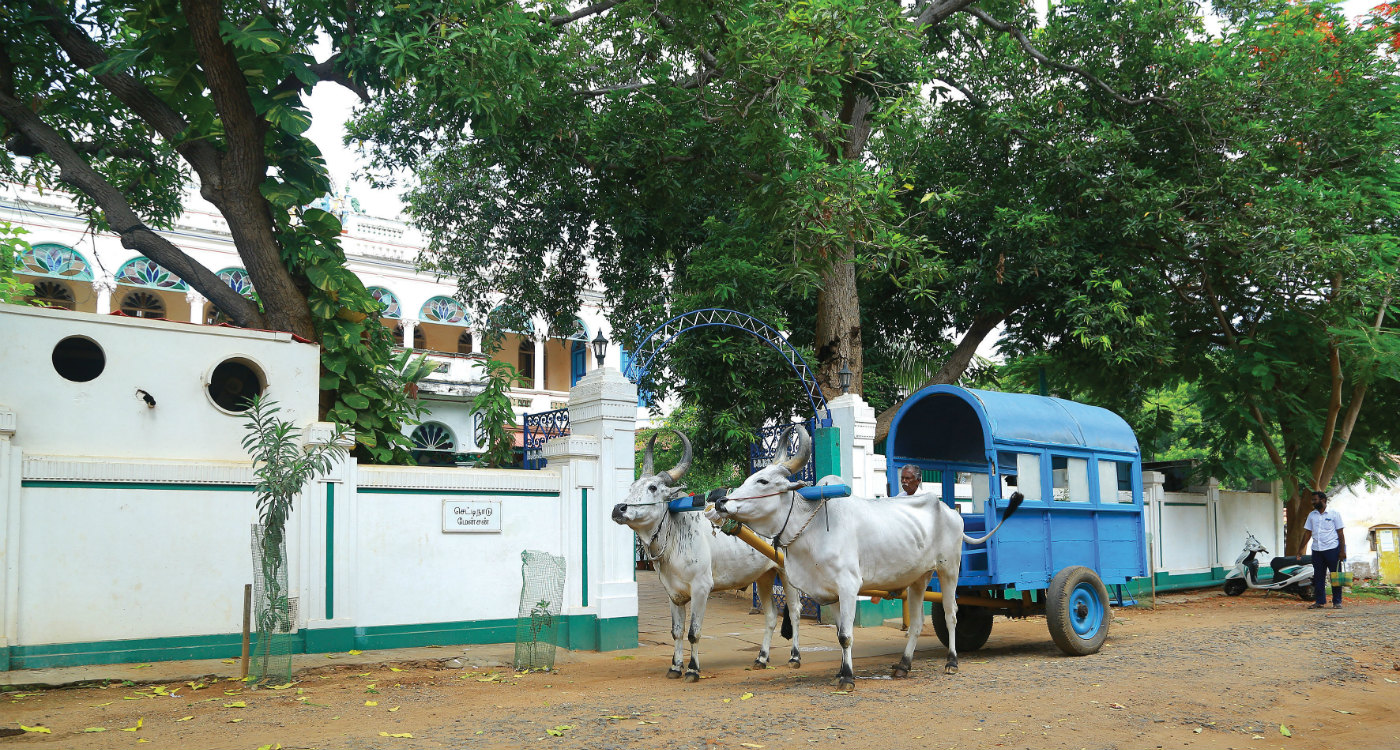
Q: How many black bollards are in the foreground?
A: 0